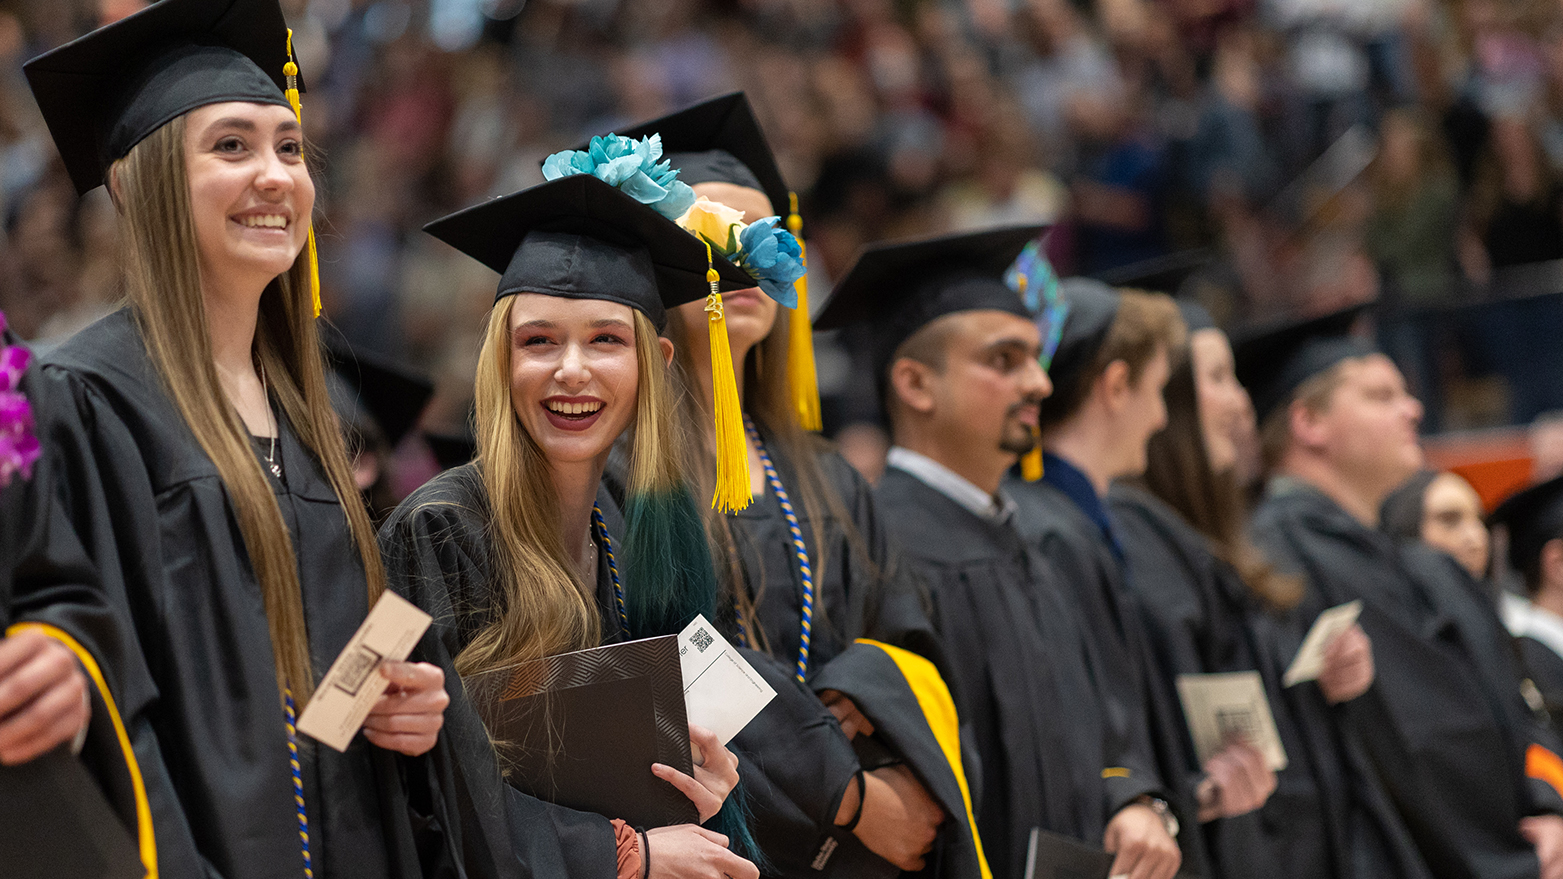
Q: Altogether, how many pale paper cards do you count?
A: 4